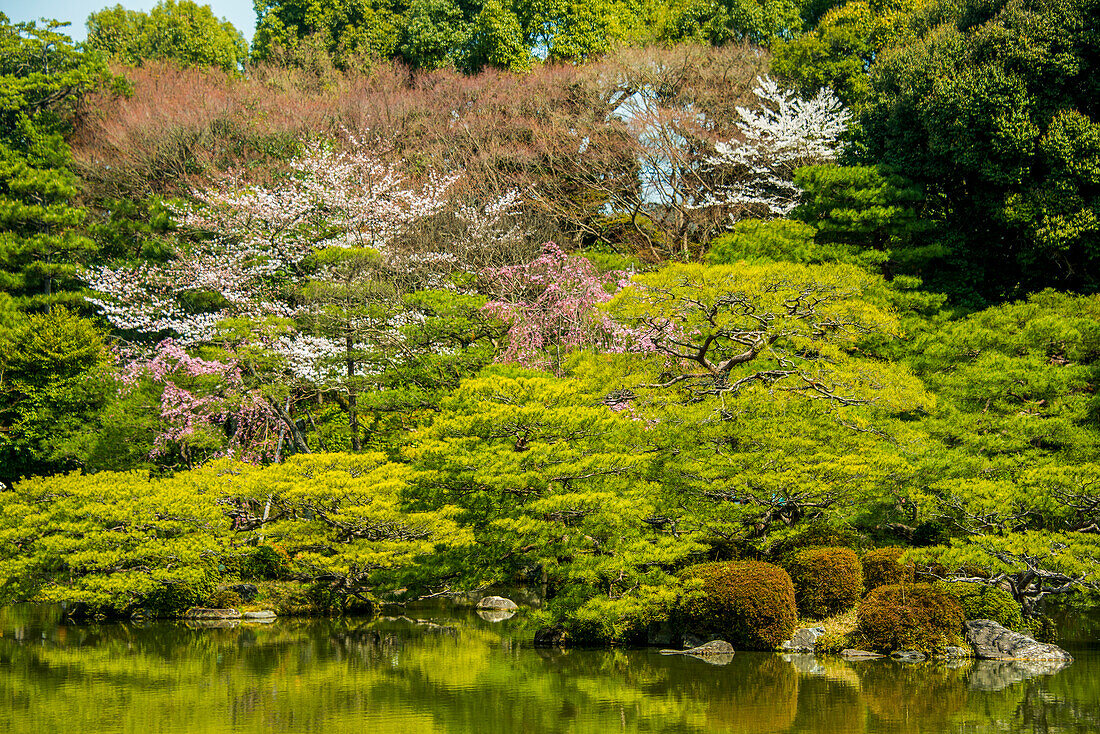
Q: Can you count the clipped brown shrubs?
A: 4